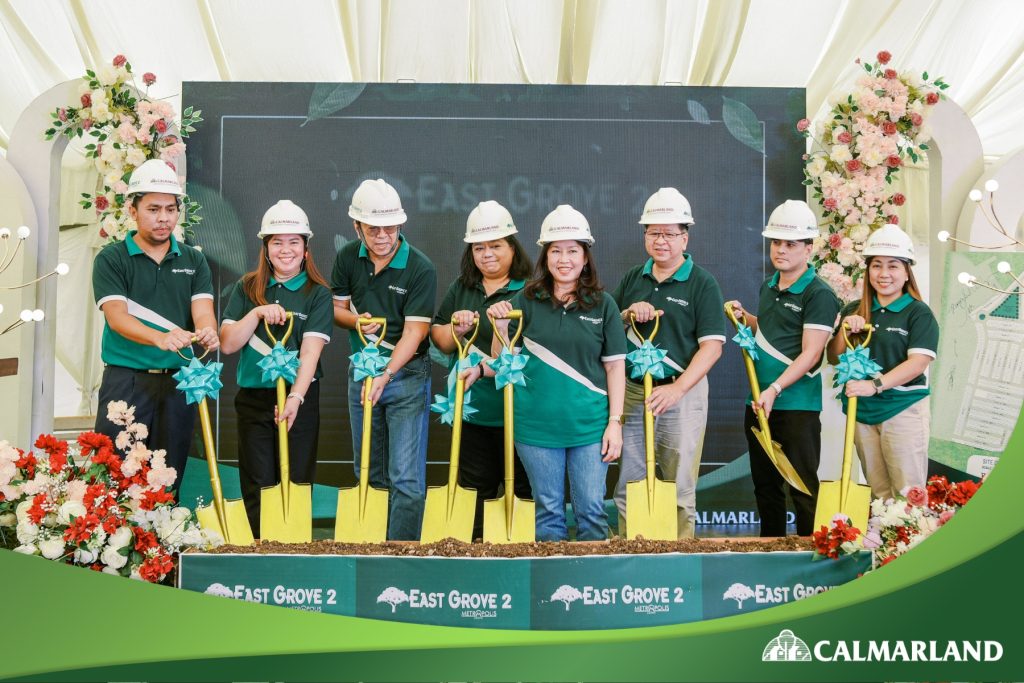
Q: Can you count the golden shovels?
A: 8